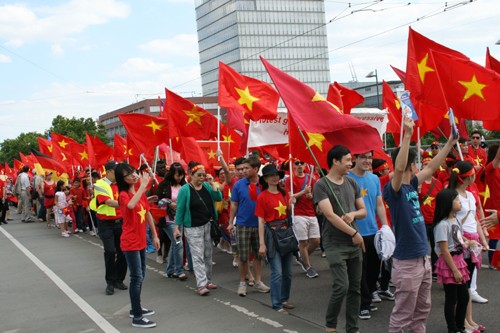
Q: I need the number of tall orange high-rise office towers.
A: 0